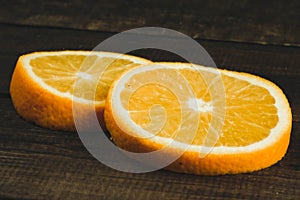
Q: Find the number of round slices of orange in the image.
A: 2